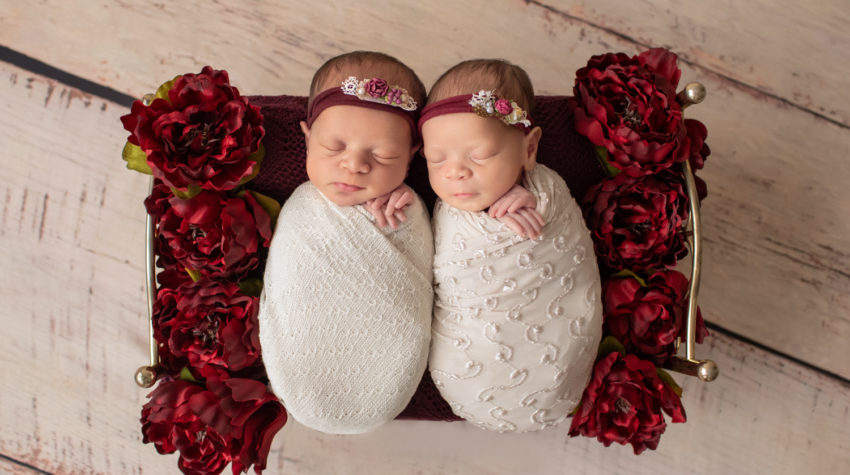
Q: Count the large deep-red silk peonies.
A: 8